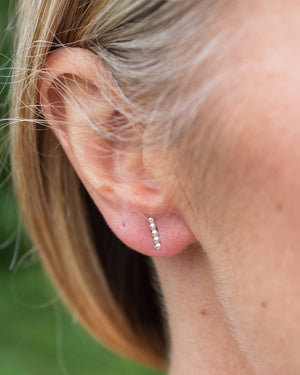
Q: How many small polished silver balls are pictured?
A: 5